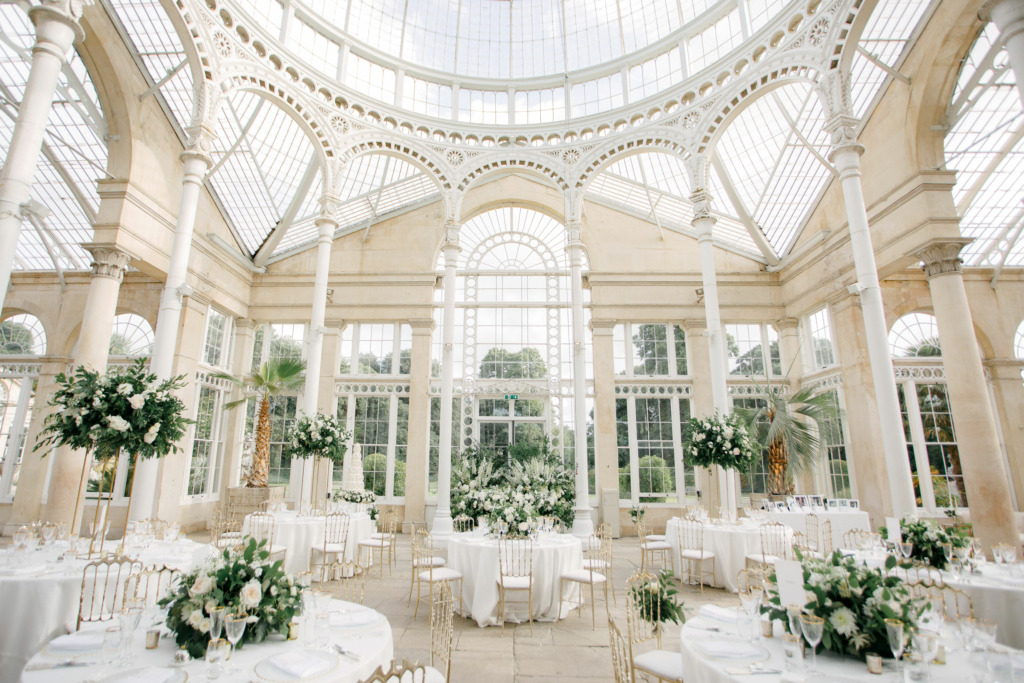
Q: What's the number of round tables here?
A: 7